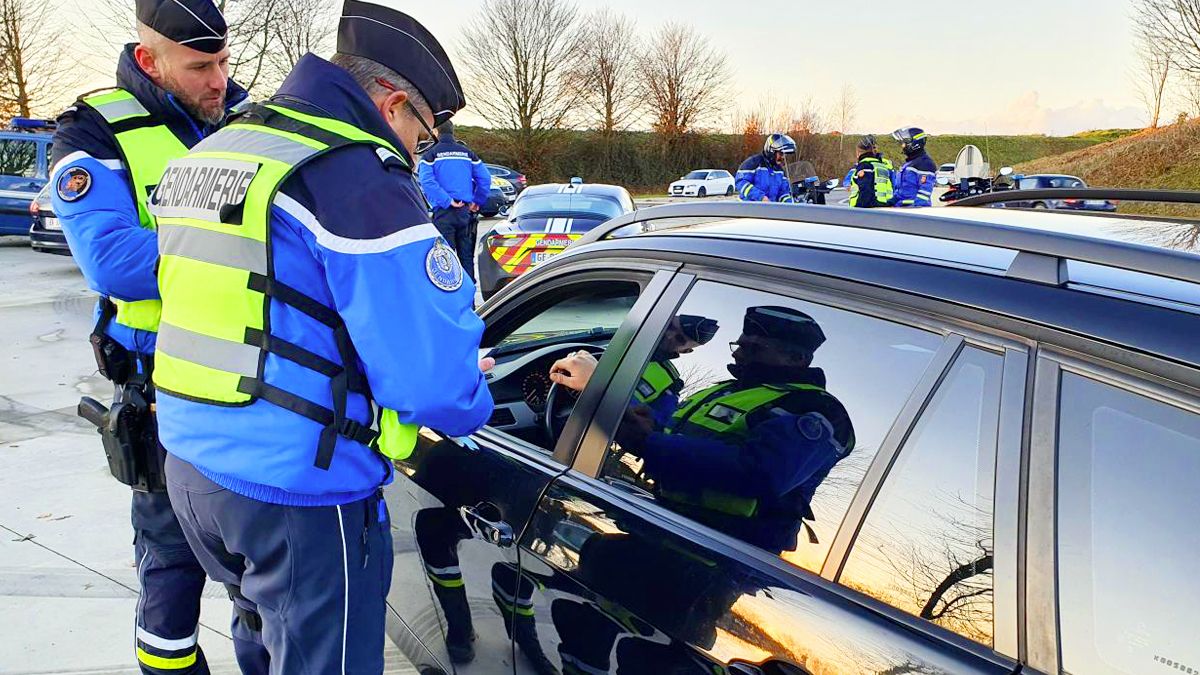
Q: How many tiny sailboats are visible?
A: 0